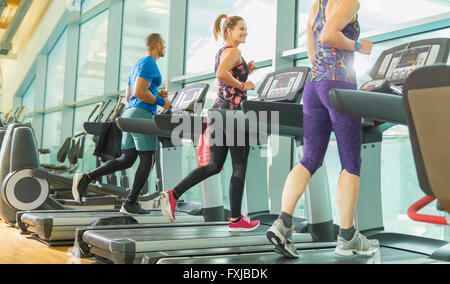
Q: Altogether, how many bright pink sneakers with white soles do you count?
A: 2